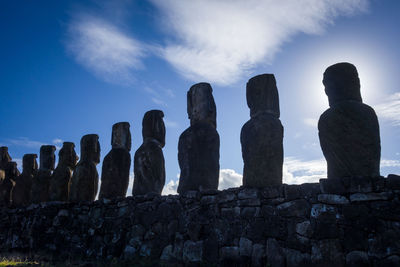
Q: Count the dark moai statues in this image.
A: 11